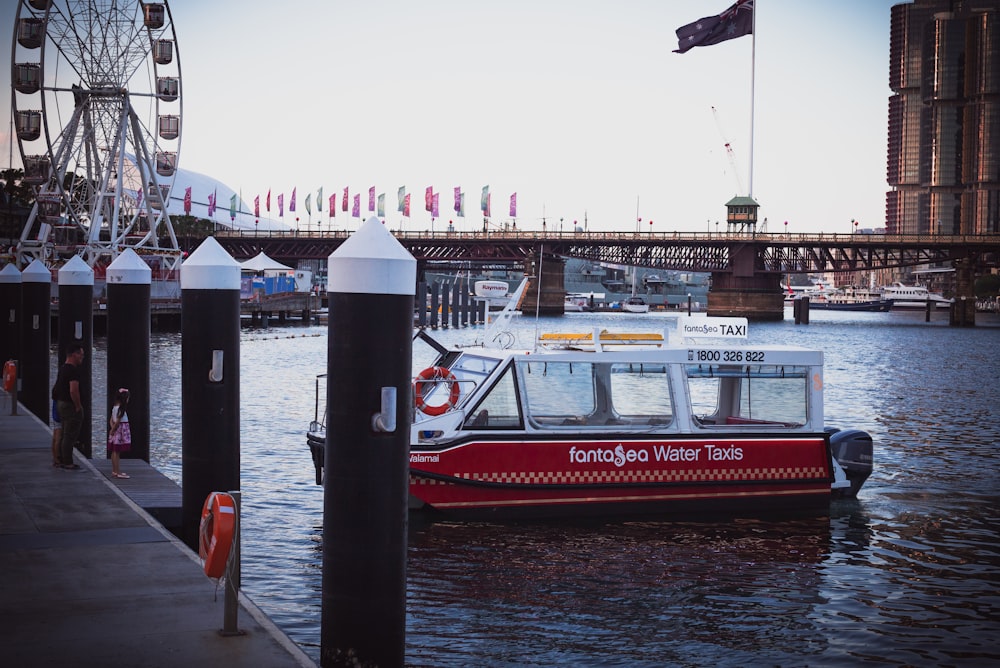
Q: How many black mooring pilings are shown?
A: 6